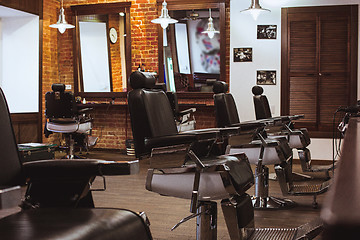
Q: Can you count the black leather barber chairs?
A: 6